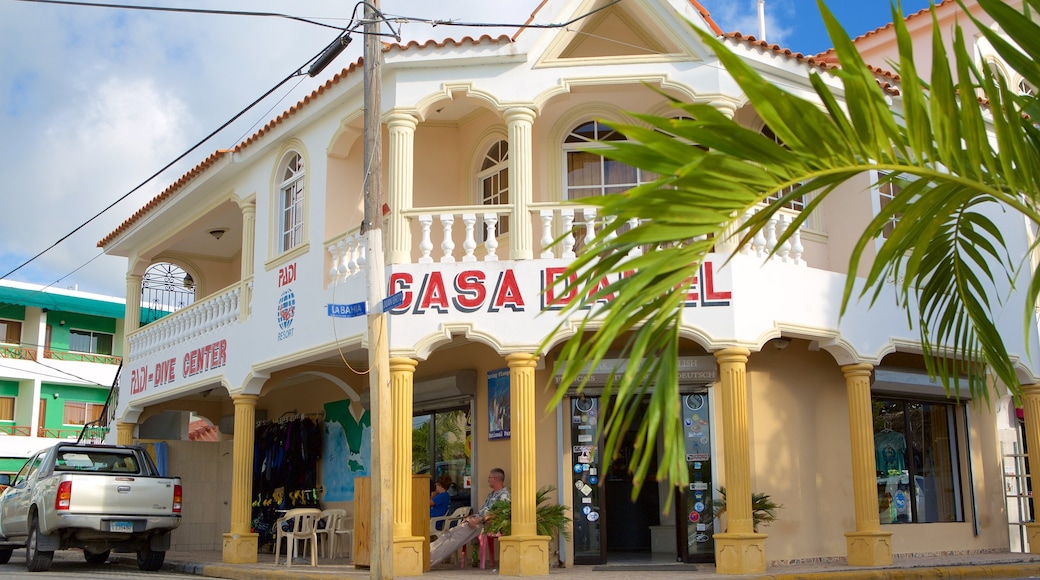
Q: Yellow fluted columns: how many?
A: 7